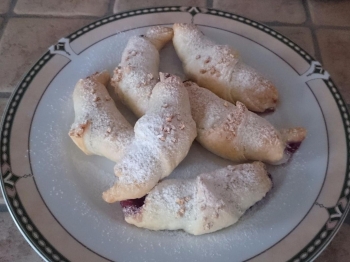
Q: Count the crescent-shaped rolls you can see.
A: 6